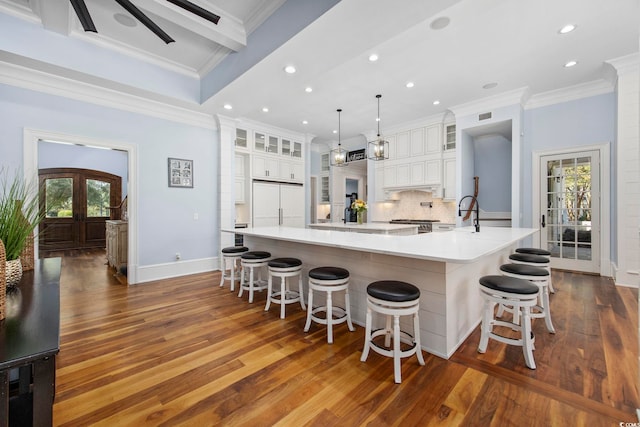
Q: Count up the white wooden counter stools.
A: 9